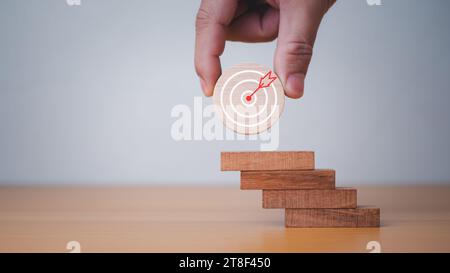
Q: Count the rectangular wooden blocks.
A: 4